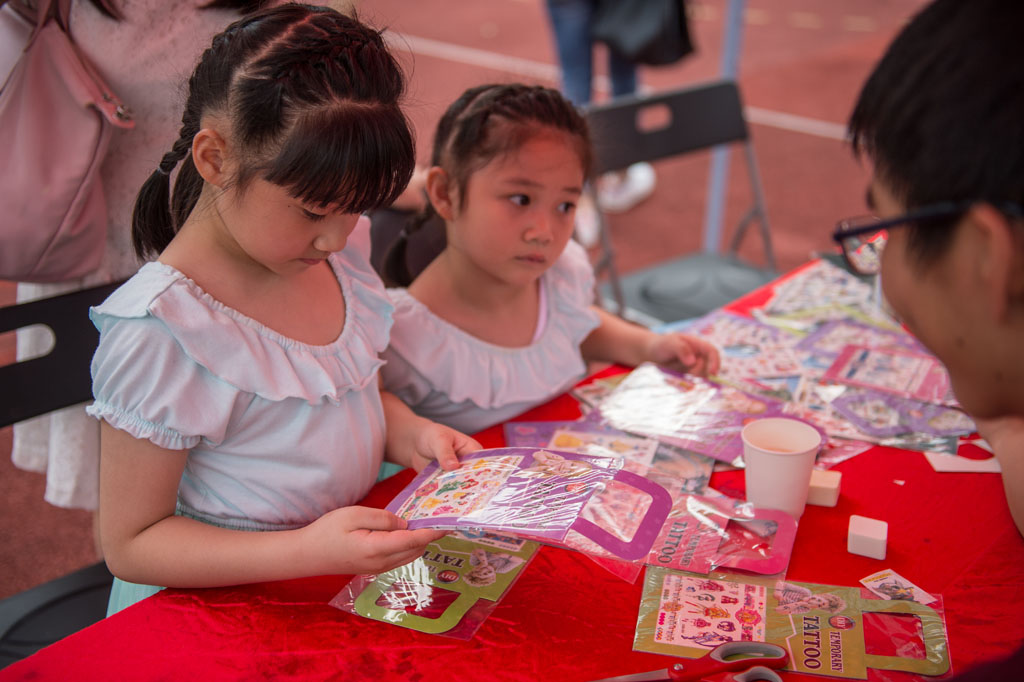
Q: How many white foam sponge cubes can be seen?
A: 2